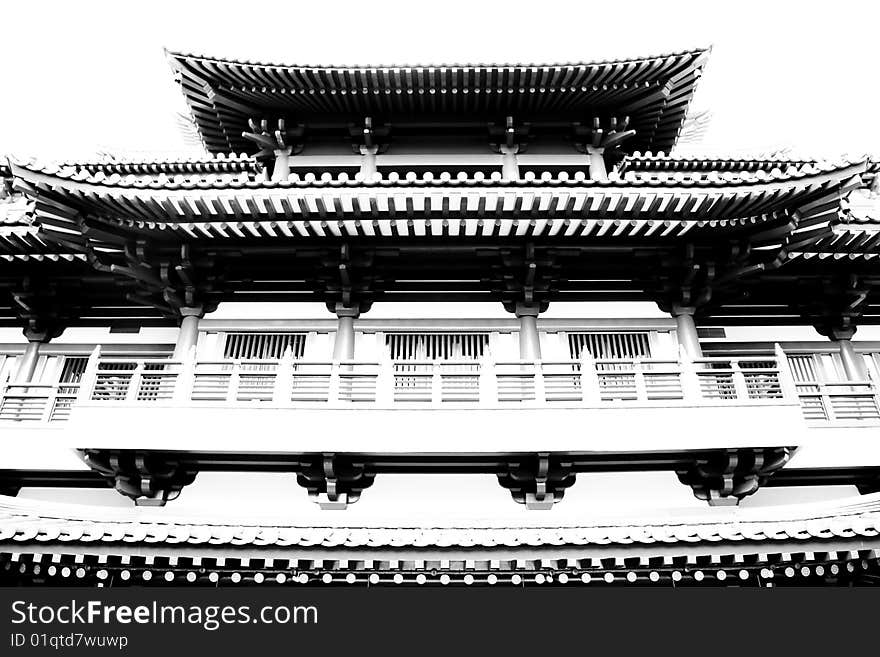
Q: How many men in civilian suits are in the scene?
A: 0